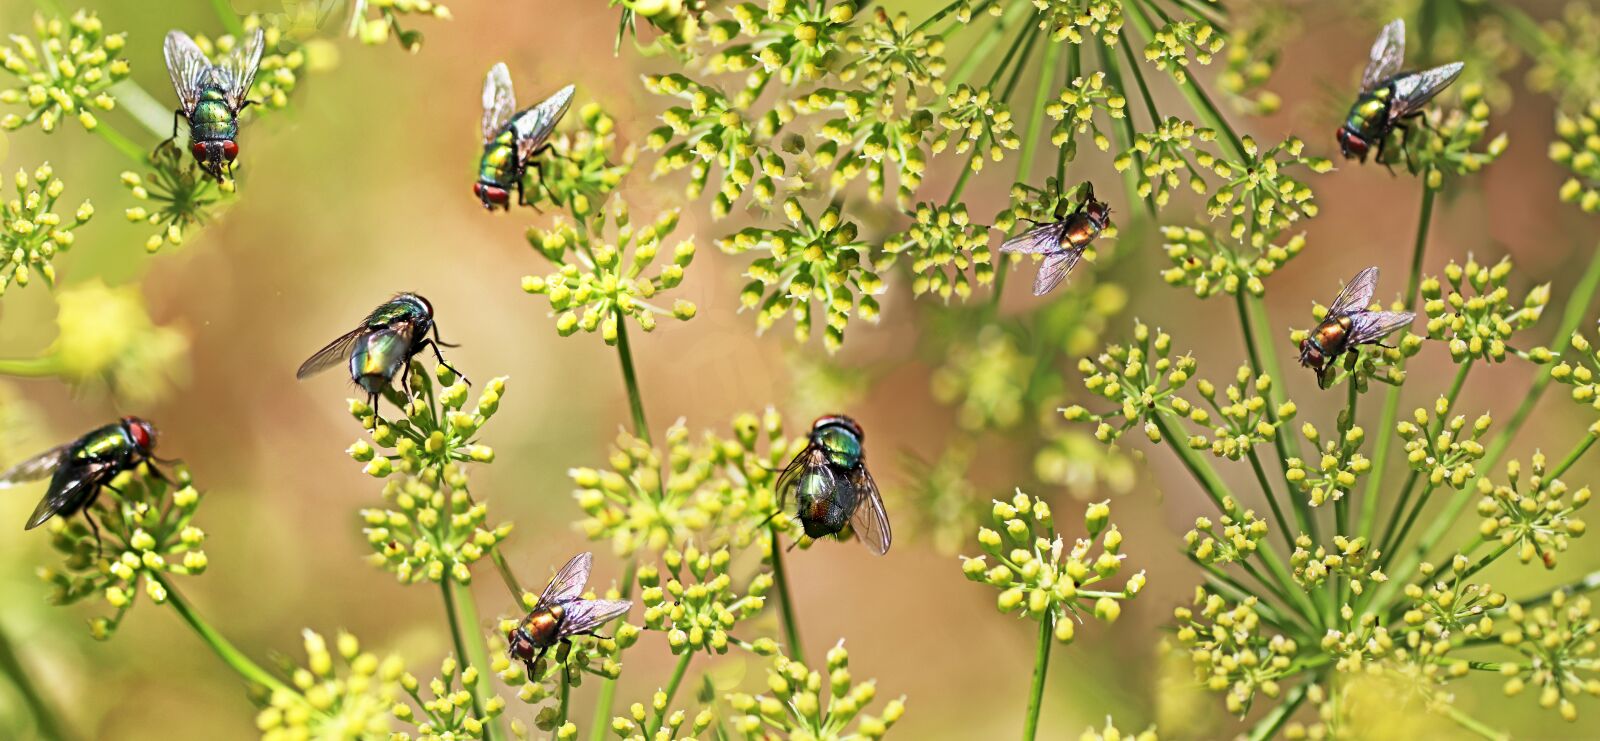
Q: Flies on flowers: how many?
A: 9